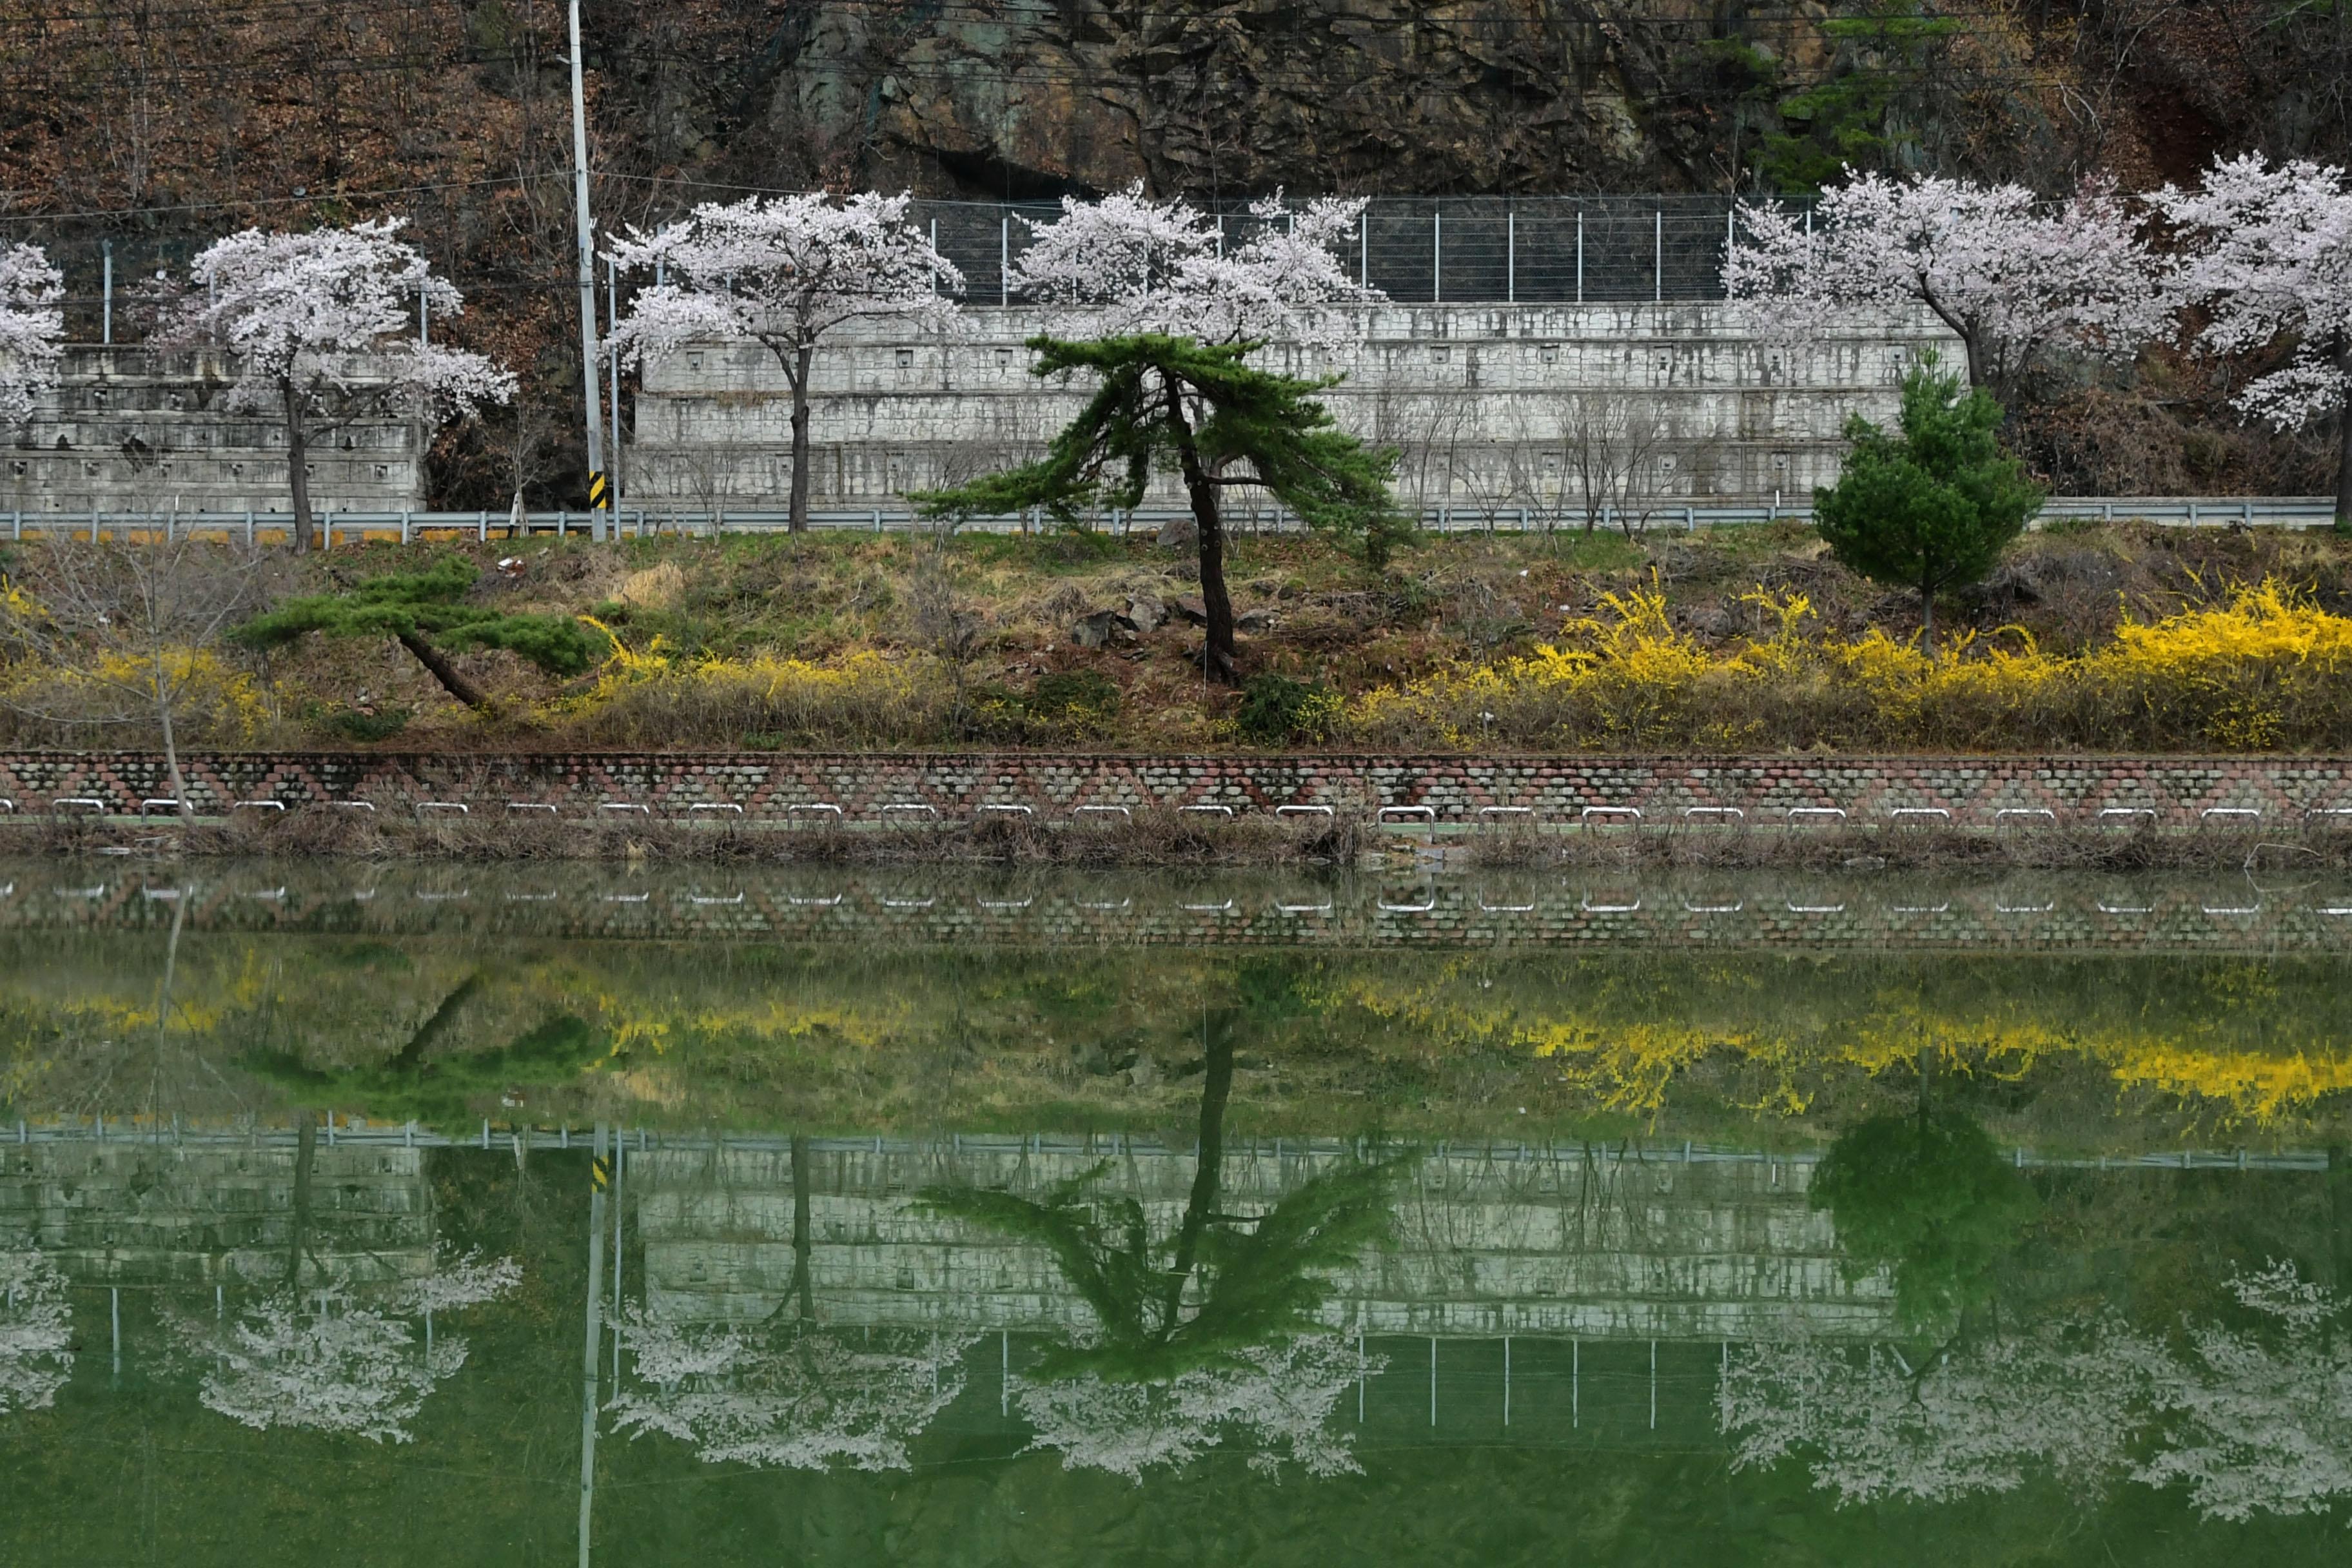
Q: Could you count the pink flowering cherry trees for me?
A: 6